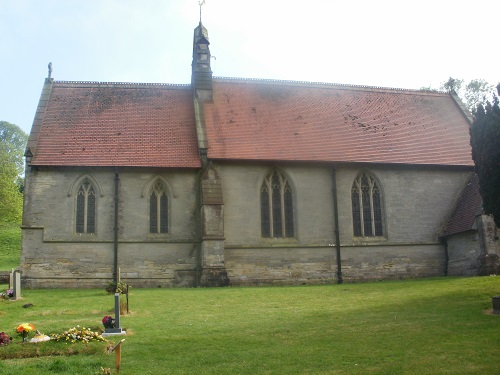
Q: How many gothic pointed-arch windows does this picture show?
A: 4